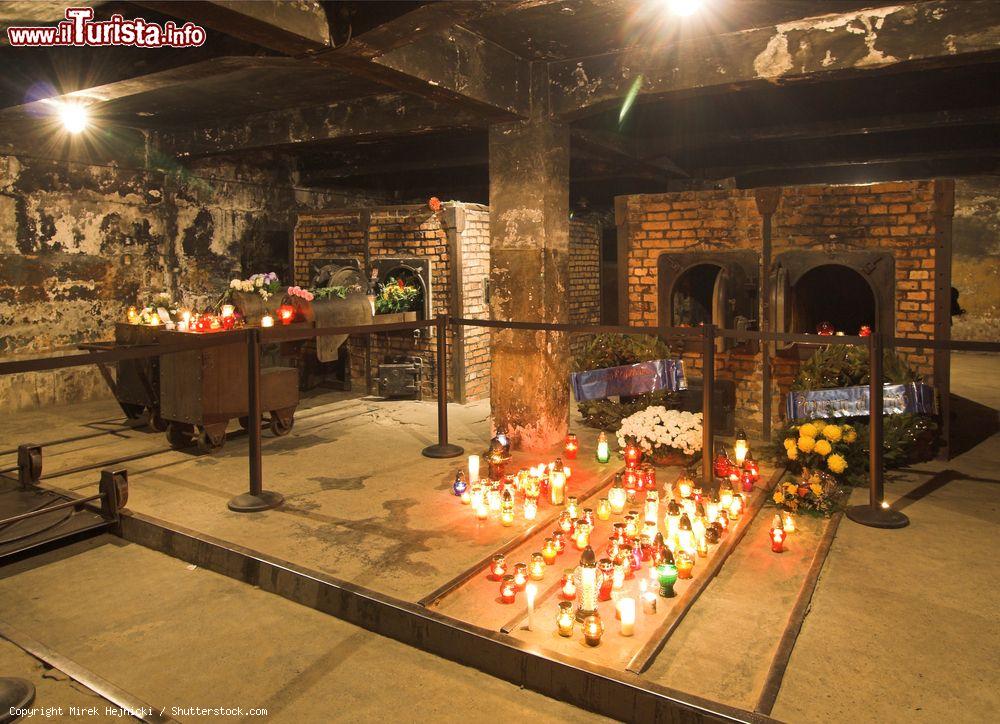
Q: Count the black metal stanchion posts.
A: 4